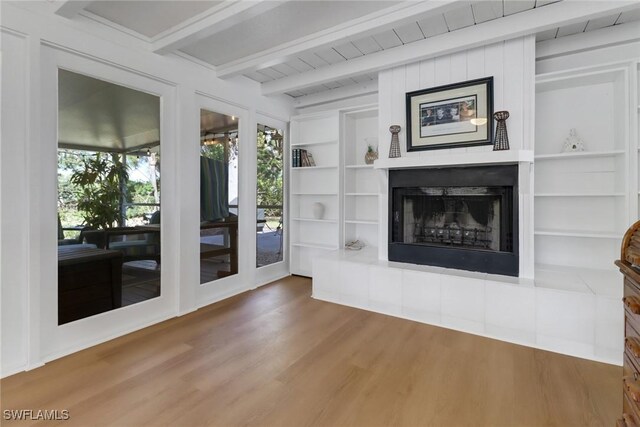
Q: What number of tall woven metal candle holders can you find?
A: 2